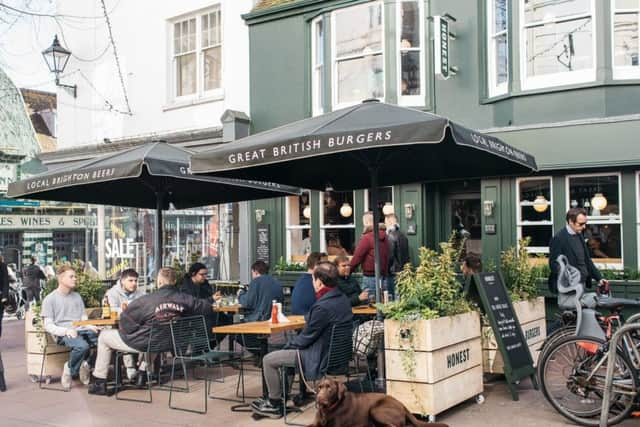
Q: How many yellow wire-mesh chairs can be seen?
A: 0